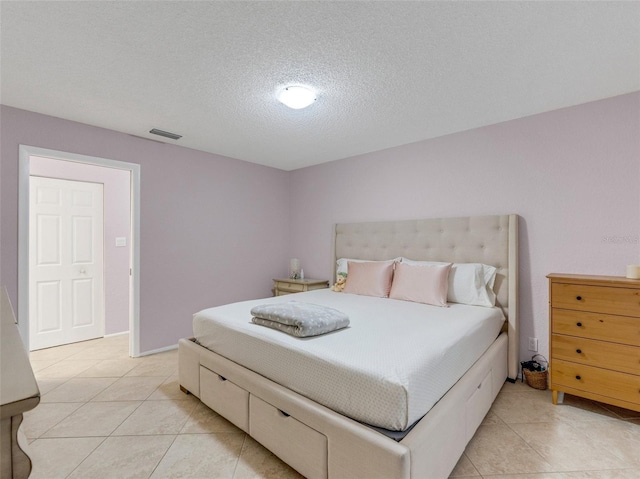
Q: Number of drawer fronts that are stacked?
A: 4